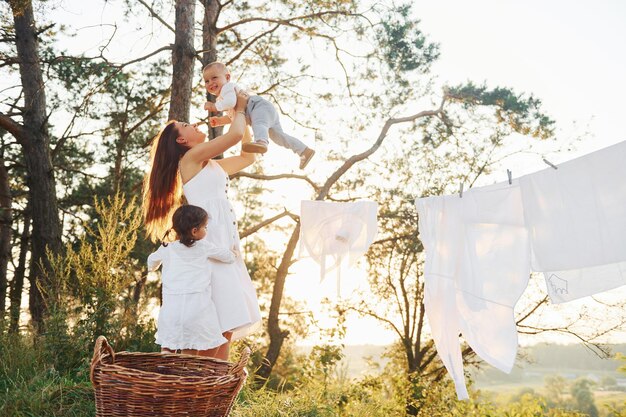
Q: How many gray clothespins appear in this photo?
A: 3